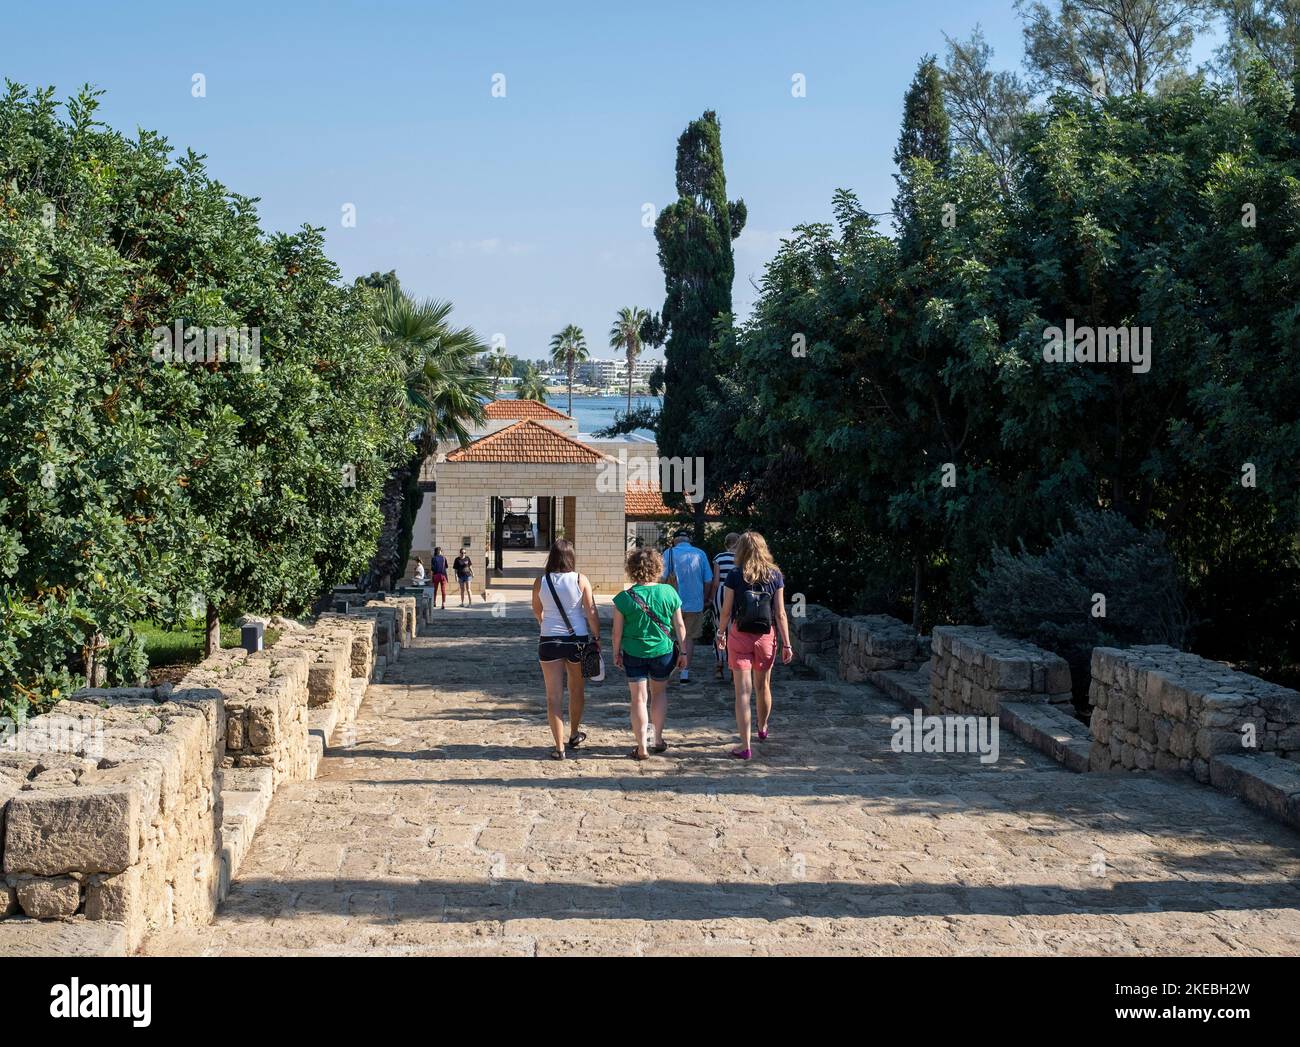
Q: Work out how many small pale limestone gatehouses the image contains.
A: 1